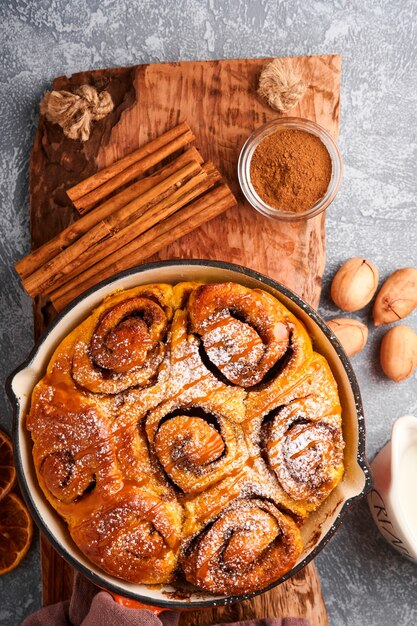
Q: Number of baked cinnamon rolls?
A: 7